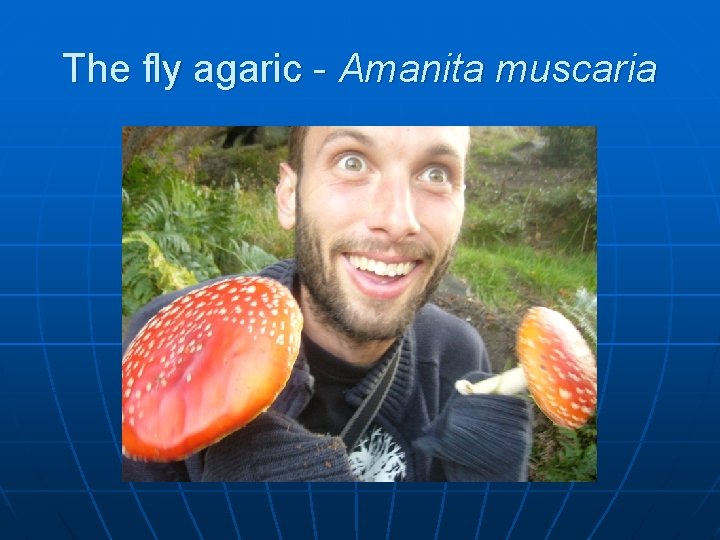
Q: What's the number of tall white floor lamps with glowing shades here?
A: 0